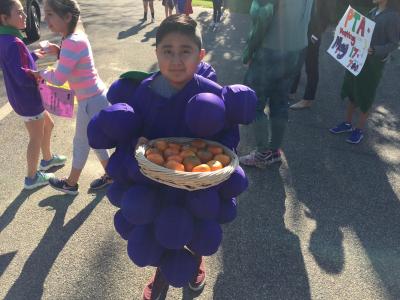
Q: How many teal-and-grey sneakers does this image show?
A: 2